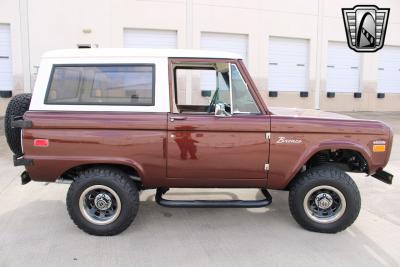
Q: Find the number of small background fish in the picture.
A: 0